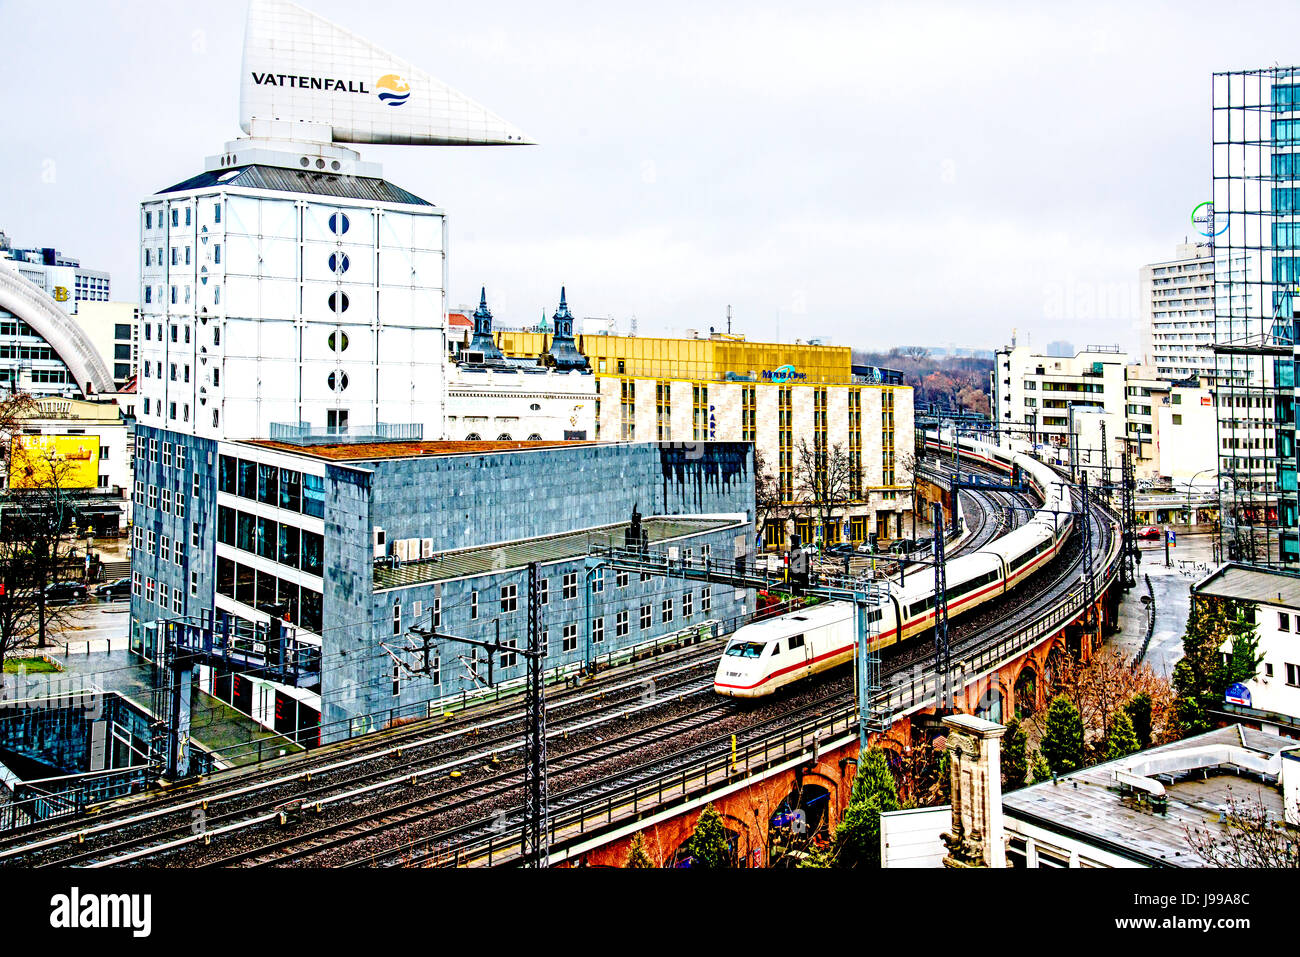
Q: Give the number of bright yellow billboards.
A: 1